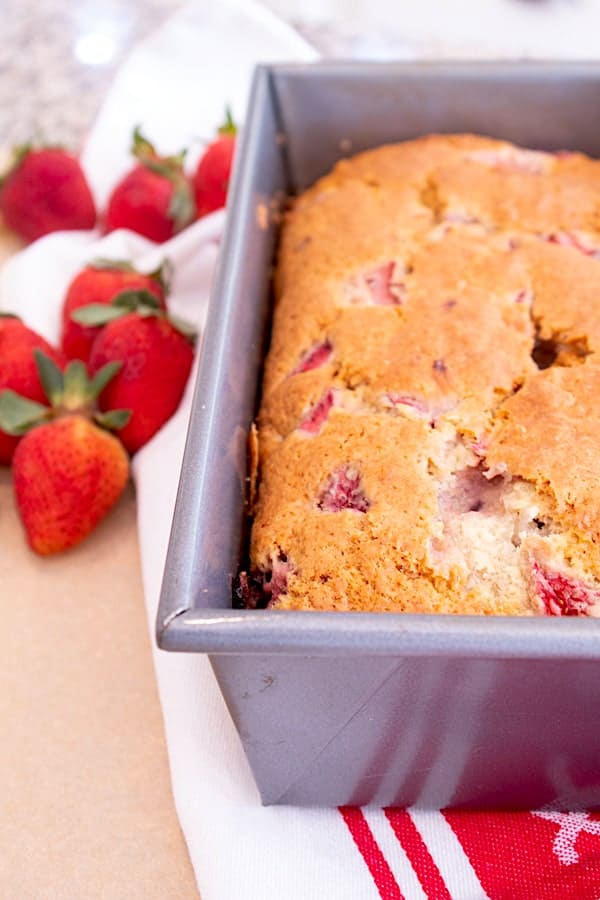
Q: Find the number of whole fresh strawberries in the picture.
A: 7